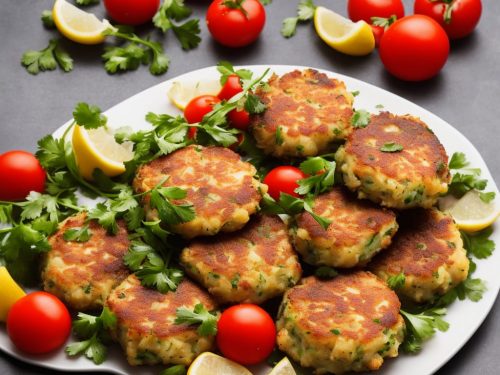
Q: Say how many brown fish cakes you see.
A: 9